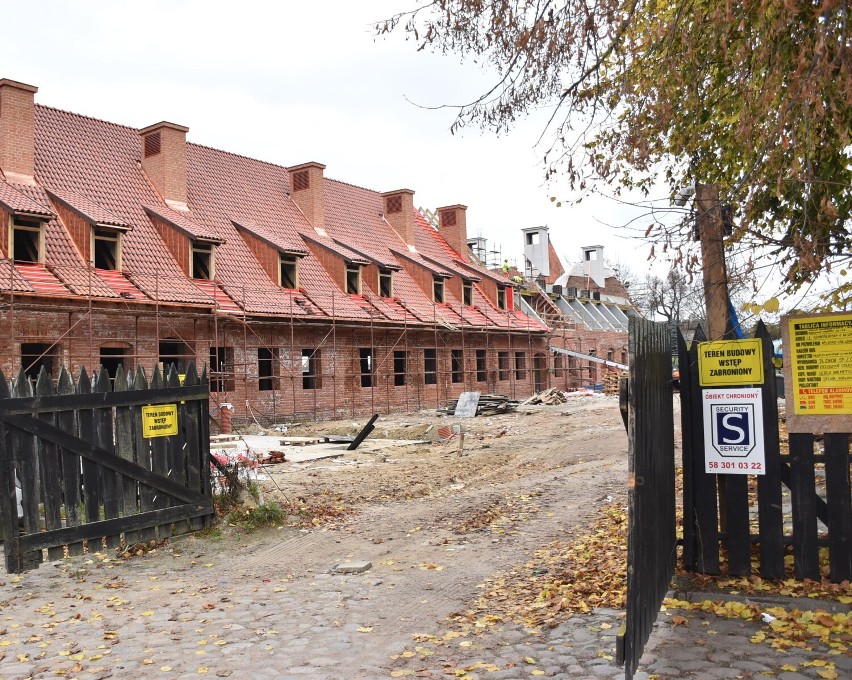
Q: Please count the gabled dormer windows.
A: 9